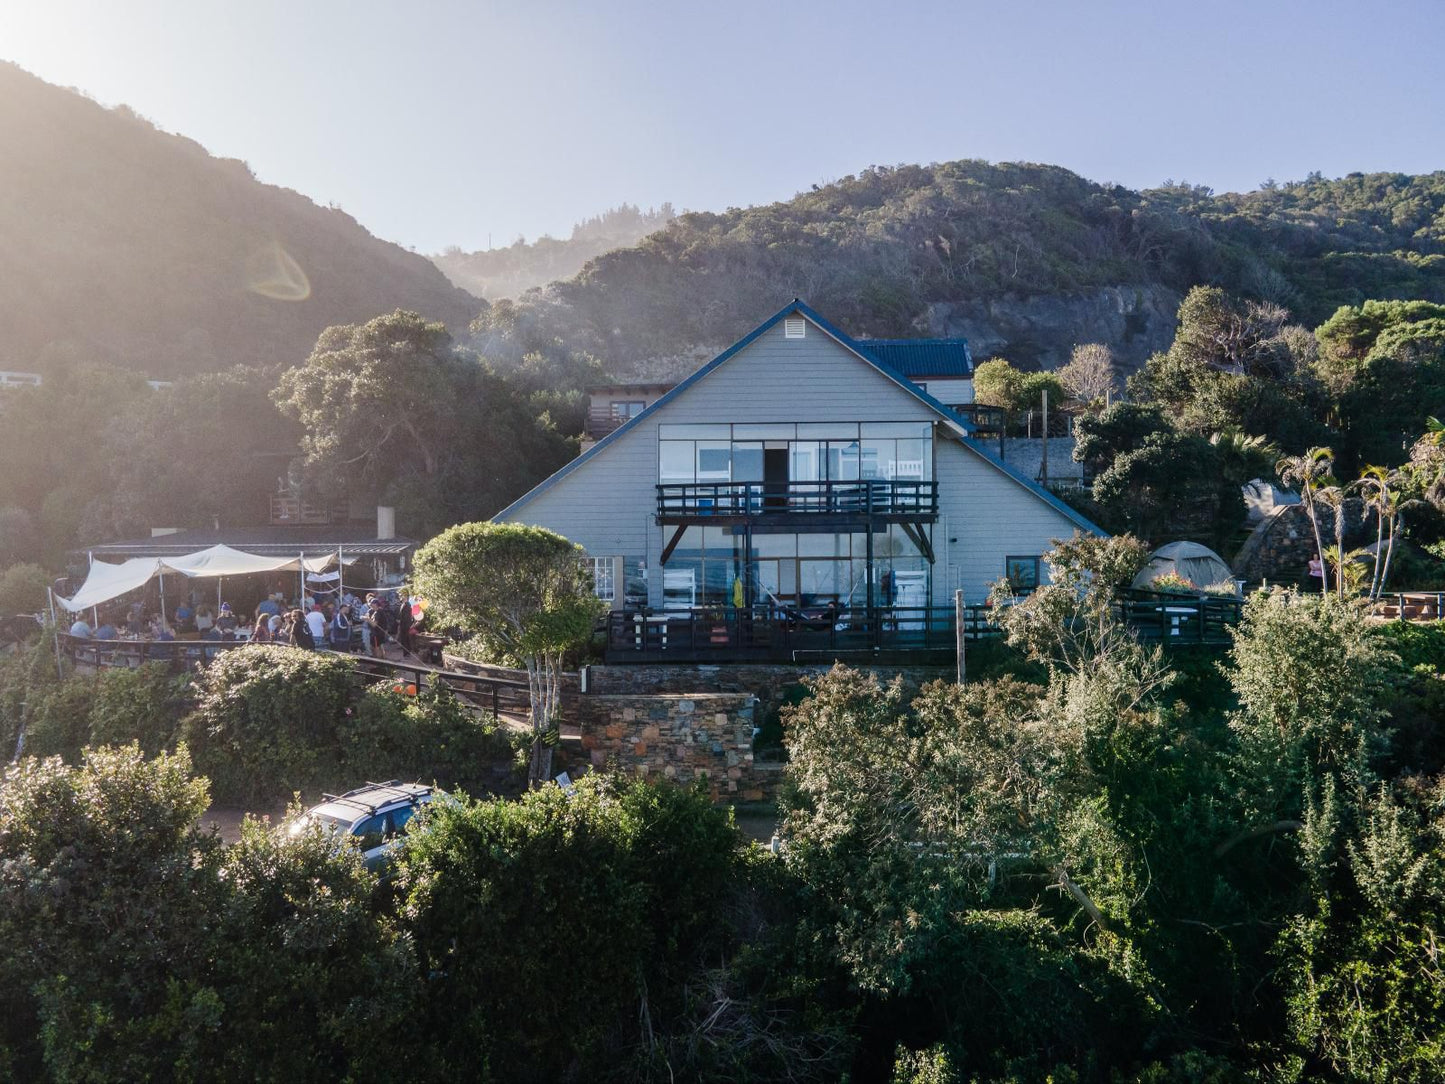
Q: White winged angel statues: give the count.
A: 0